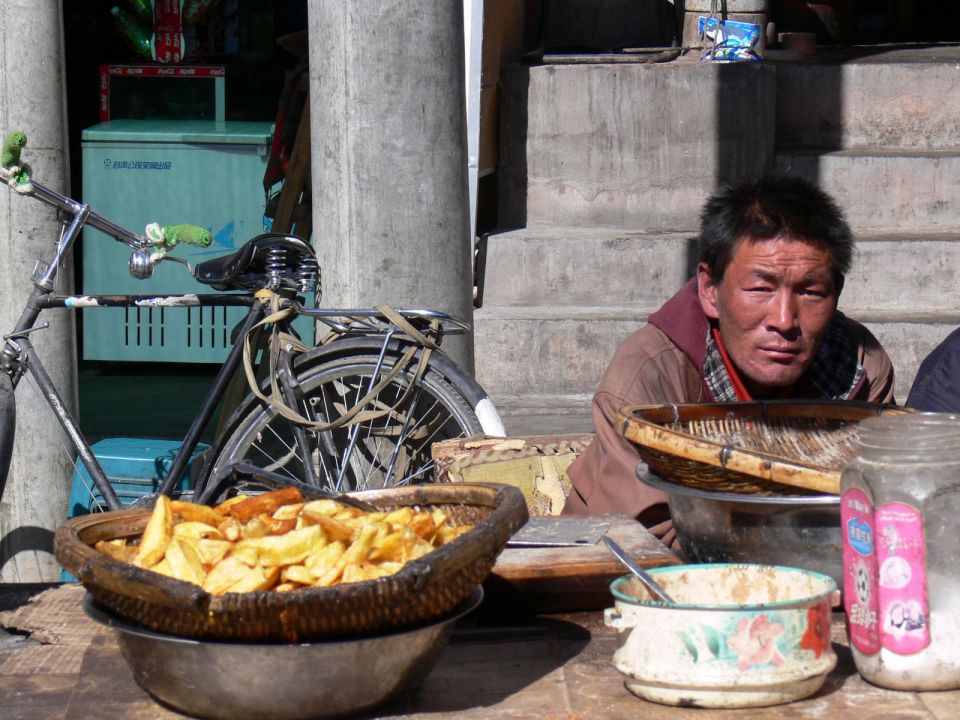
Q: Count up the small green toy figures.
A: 2